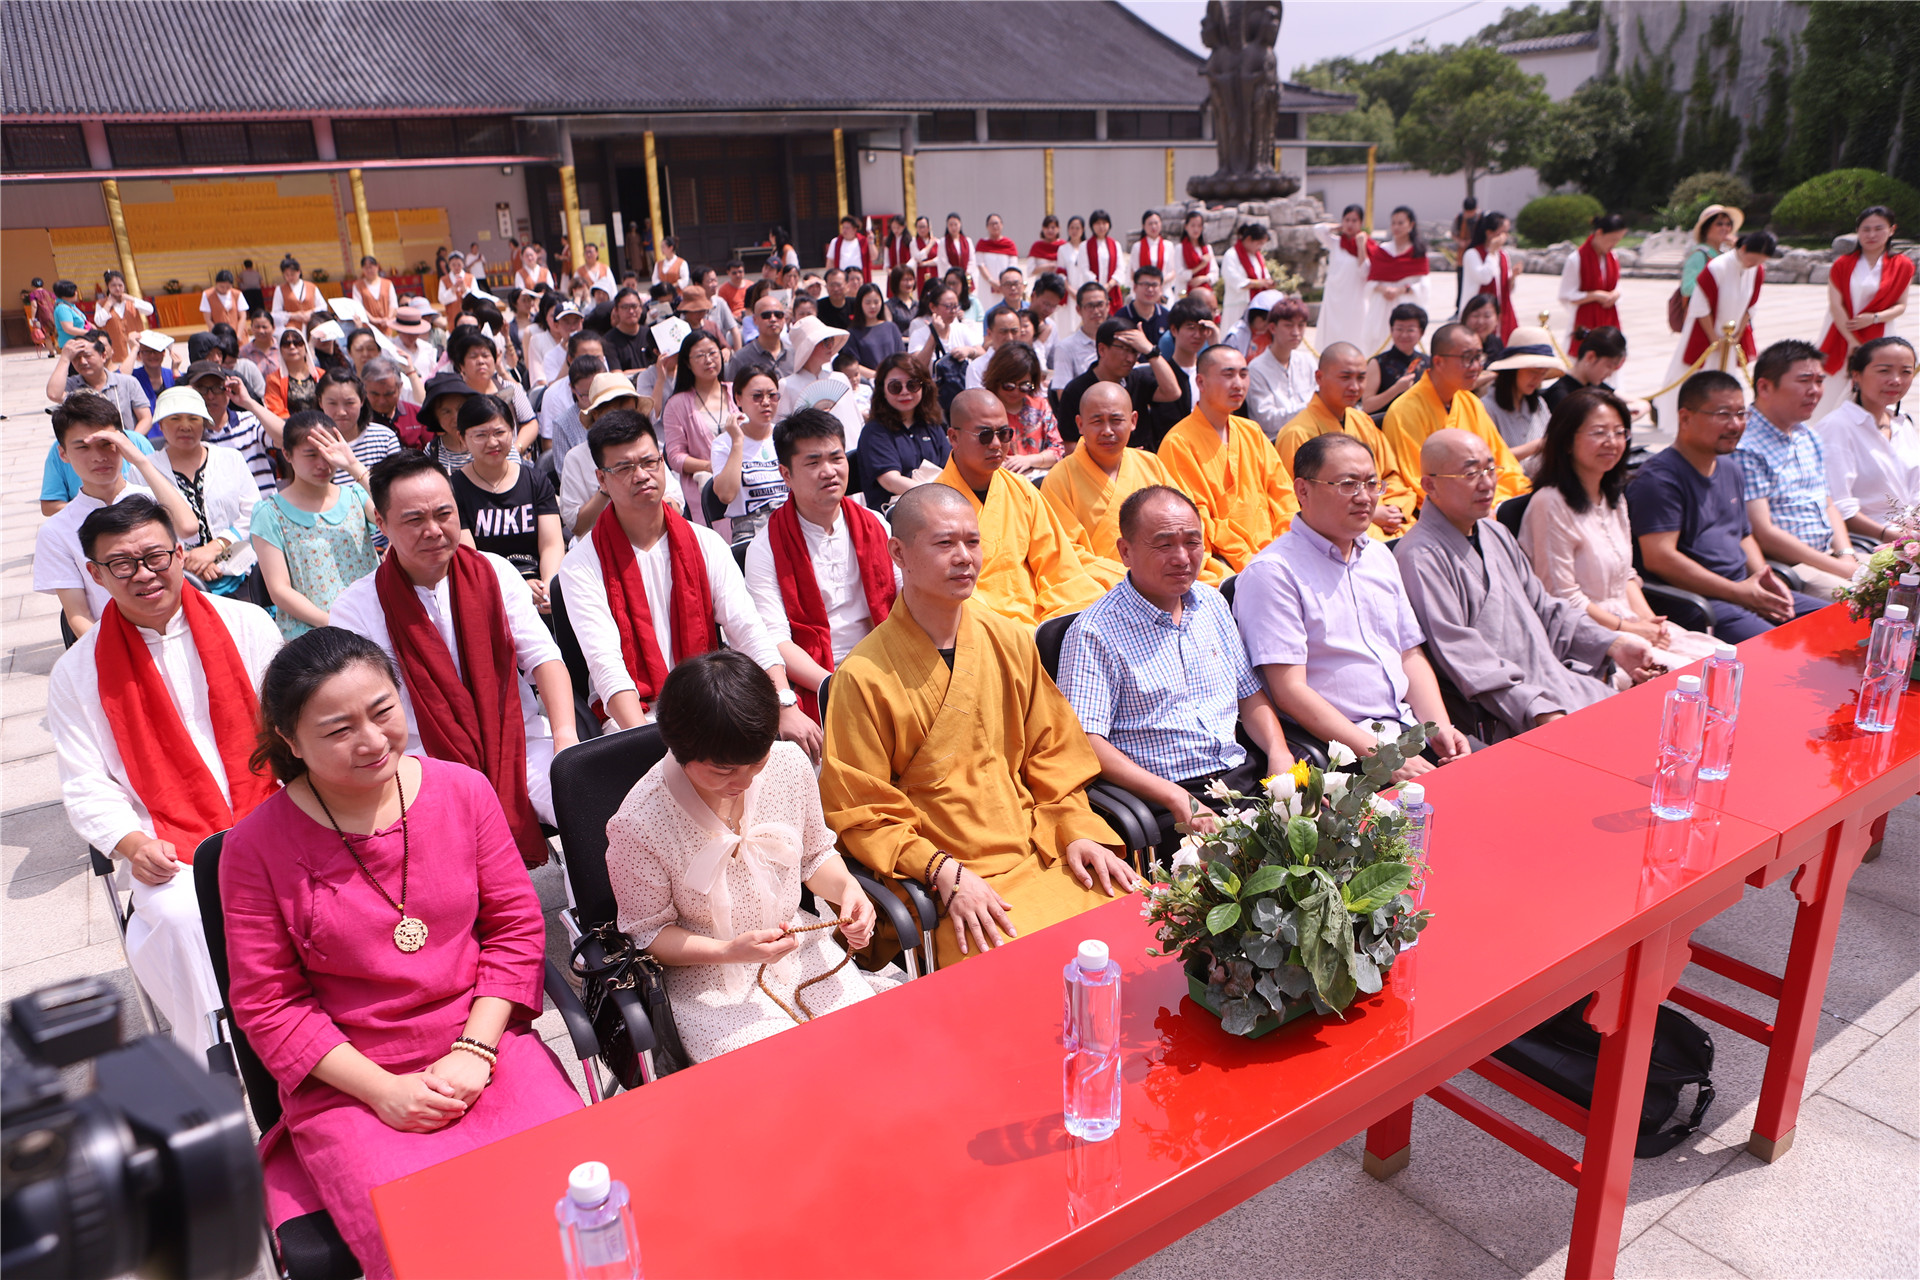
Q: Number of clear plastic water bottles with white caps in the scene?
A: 7